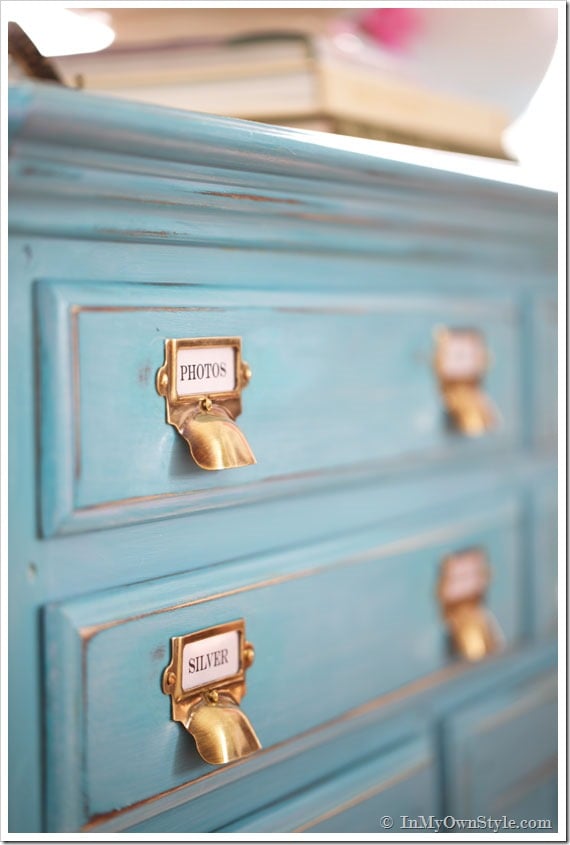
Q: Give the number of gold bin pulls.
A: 4